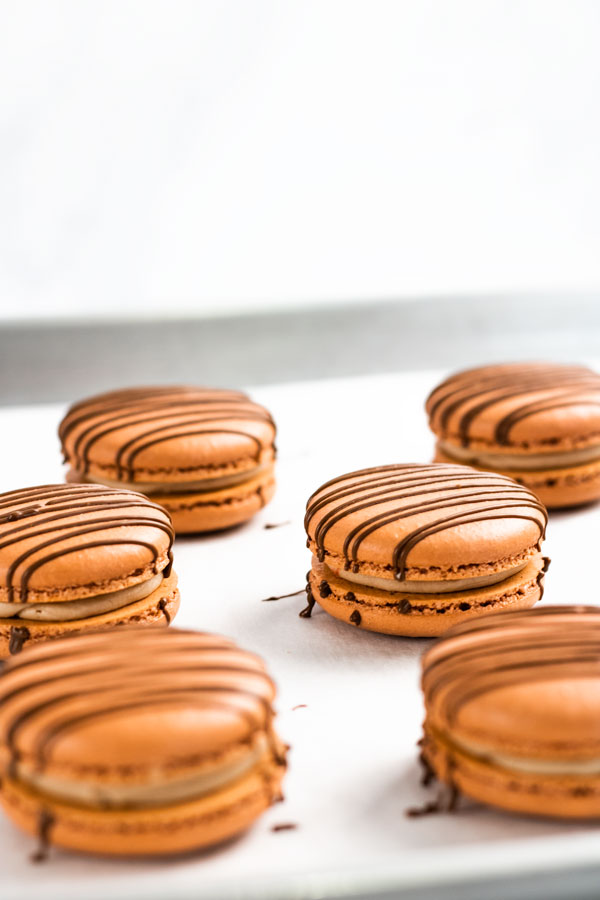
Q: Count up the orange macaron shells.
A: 12